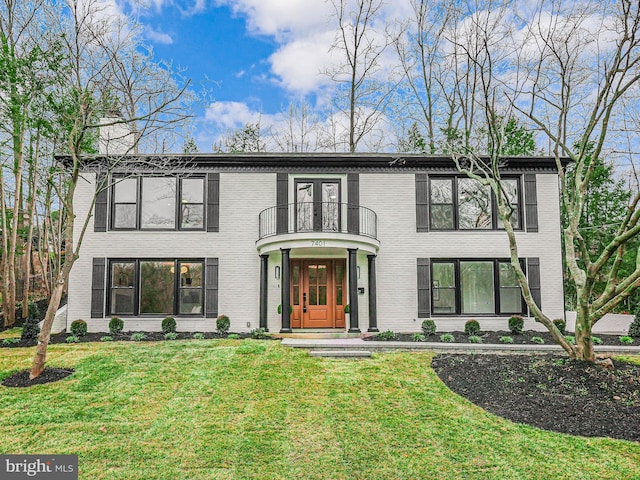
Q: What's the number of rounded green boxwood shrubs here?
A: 8